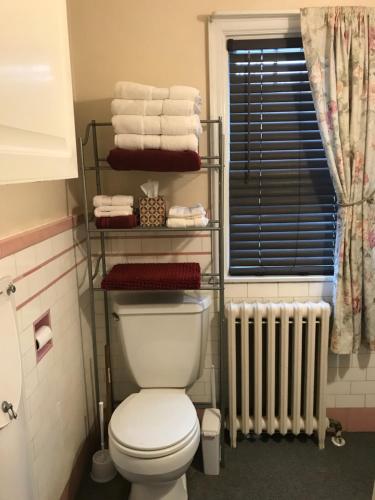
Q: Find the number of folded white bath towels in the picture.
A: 4